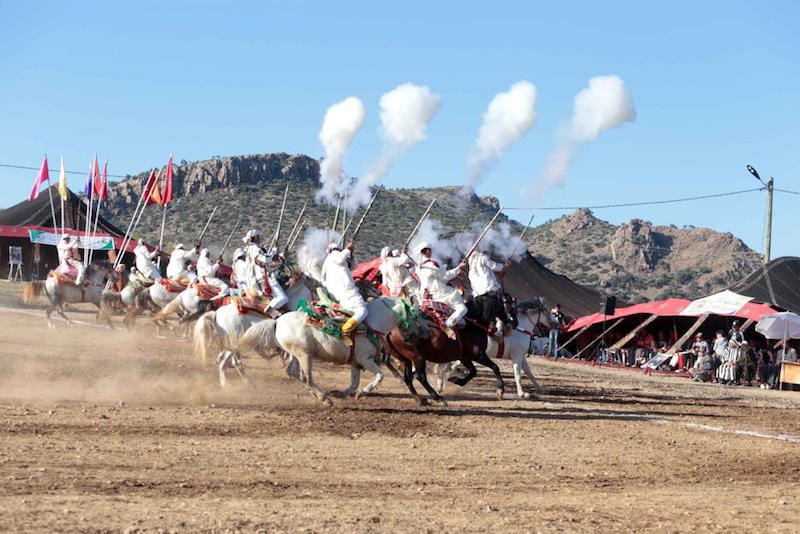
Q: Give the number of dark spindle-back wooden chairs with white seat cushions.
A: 0